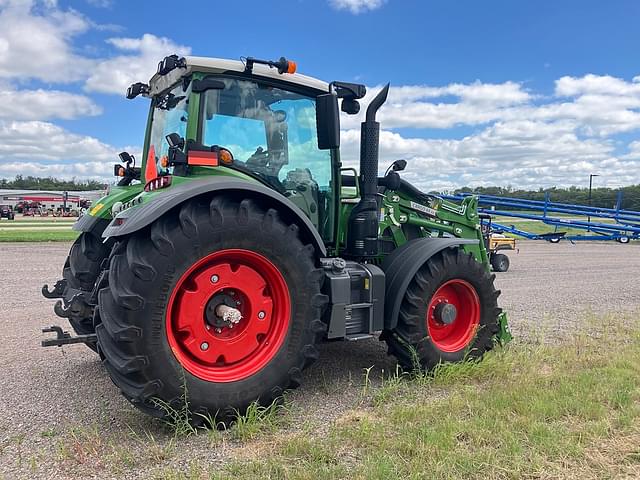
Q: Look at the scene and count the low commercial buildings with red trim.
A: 1